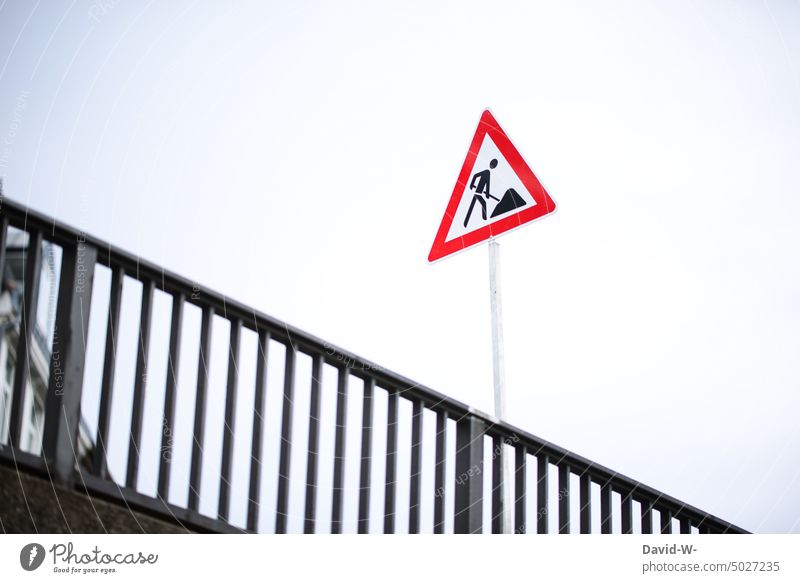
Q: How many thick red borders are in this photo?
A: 1